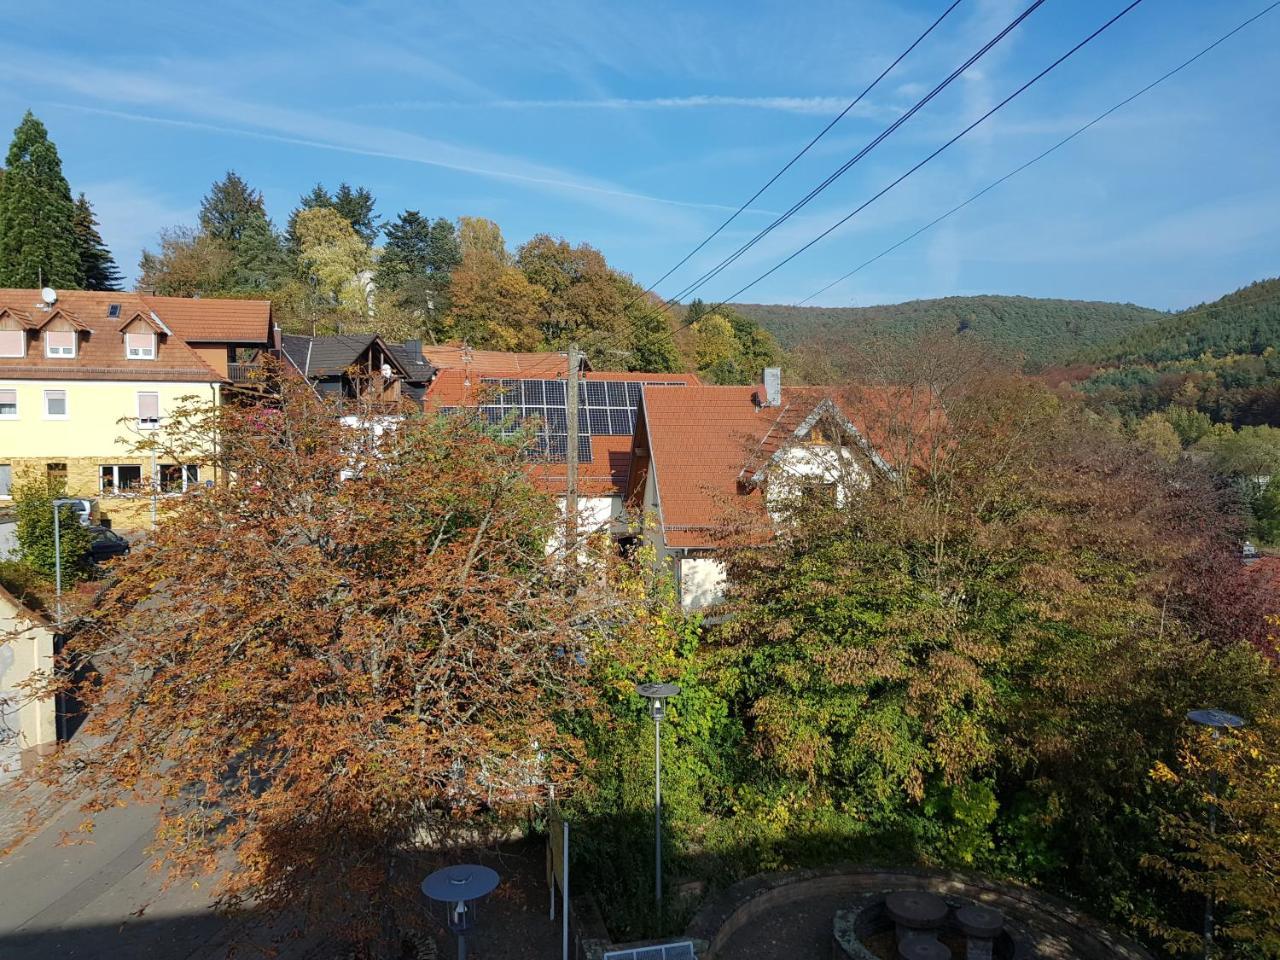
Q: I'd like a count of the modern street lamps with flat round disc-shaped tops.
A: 3